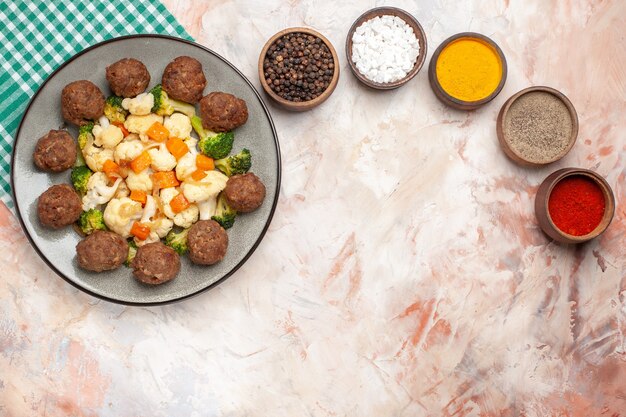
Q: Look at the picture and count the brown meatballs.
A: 10